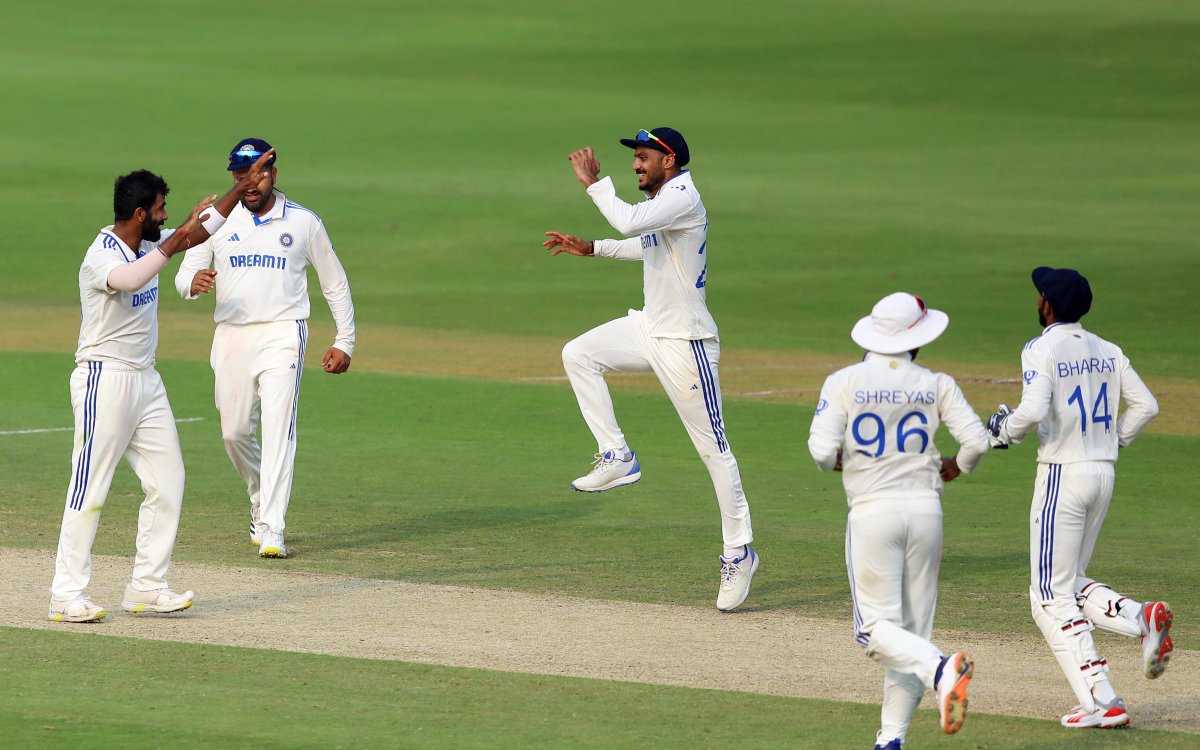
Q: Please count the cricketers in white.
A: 5